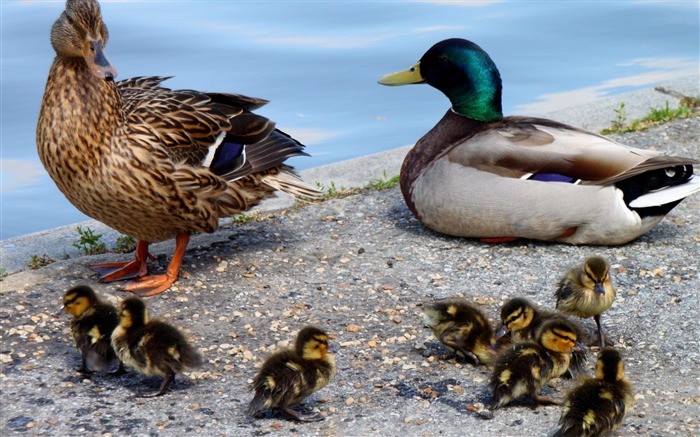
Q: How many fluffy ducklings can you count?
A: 8